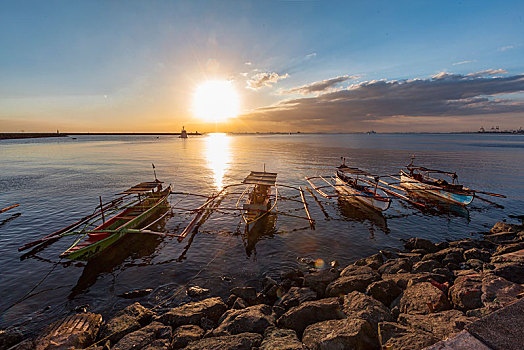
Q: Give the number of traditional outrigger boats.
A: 4